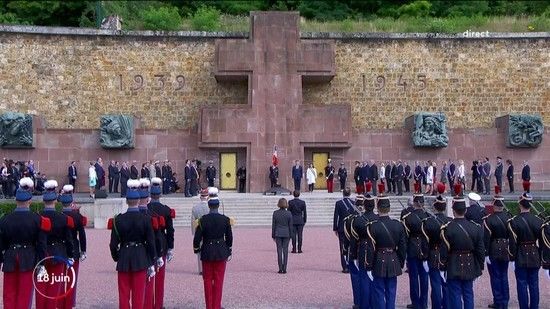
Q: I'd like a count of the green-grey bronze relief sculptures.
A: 4